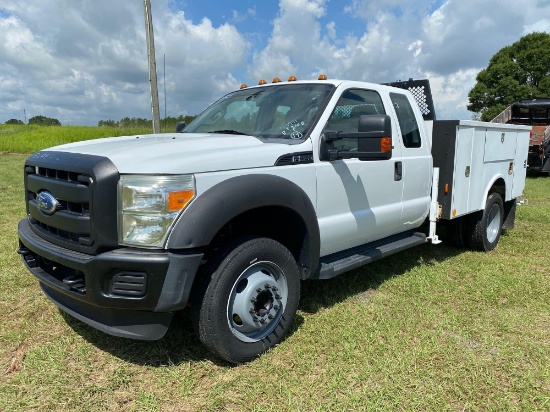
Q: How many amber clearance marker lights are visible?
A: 5